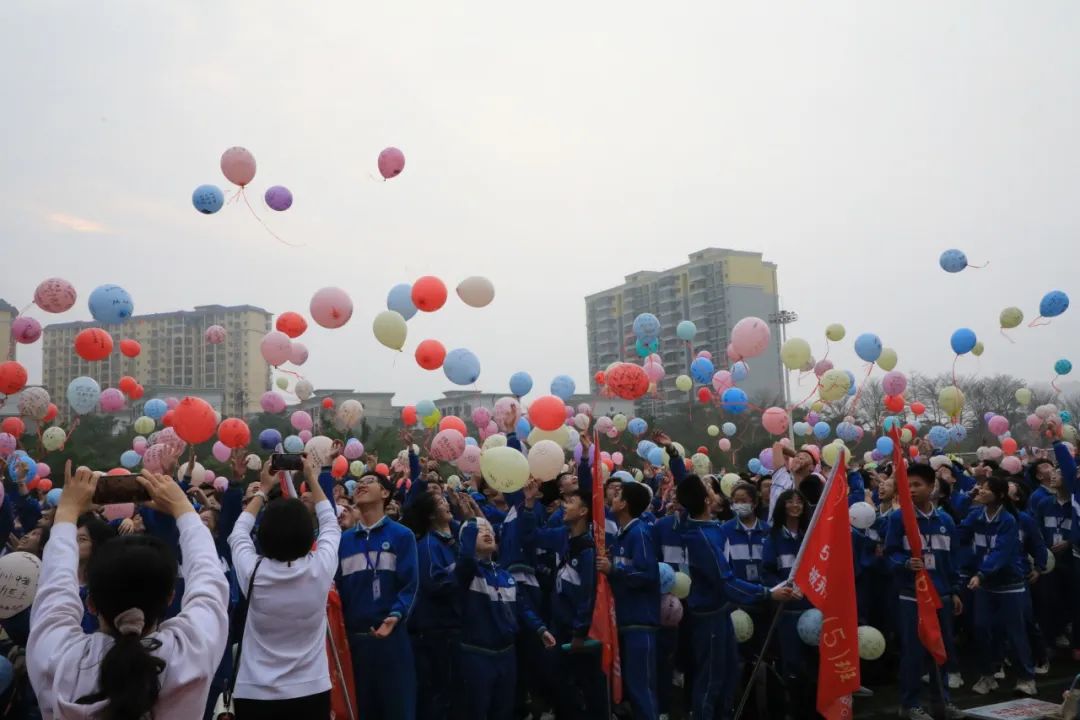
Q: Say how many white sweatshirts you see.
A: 2